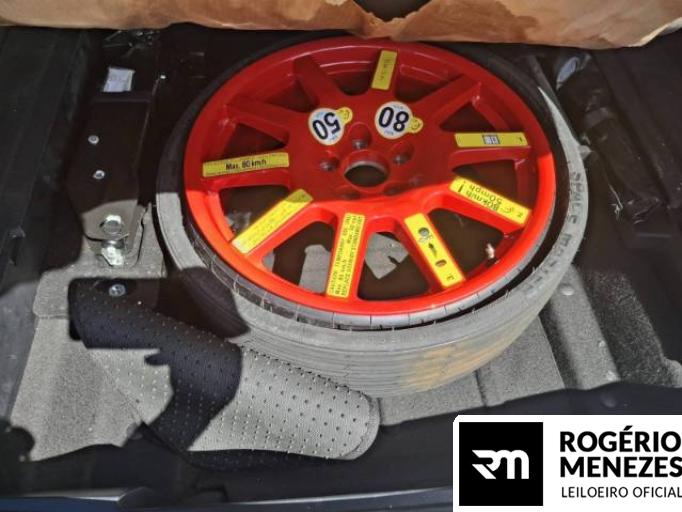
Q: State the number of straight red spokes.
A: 10